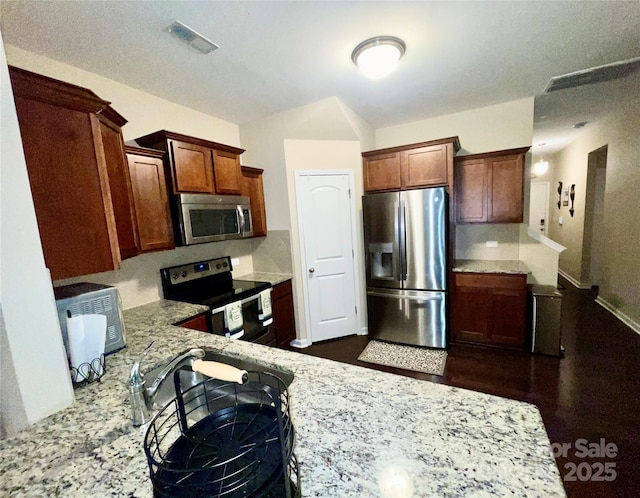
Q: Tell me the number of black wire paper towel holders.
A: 1